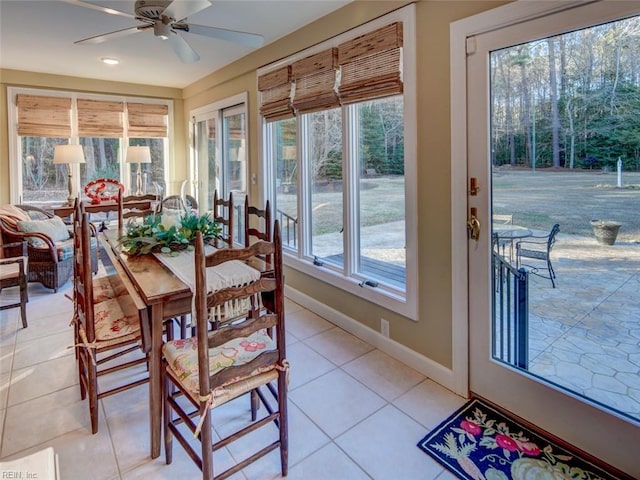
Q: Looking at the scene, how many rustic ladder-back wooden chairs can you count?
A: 6